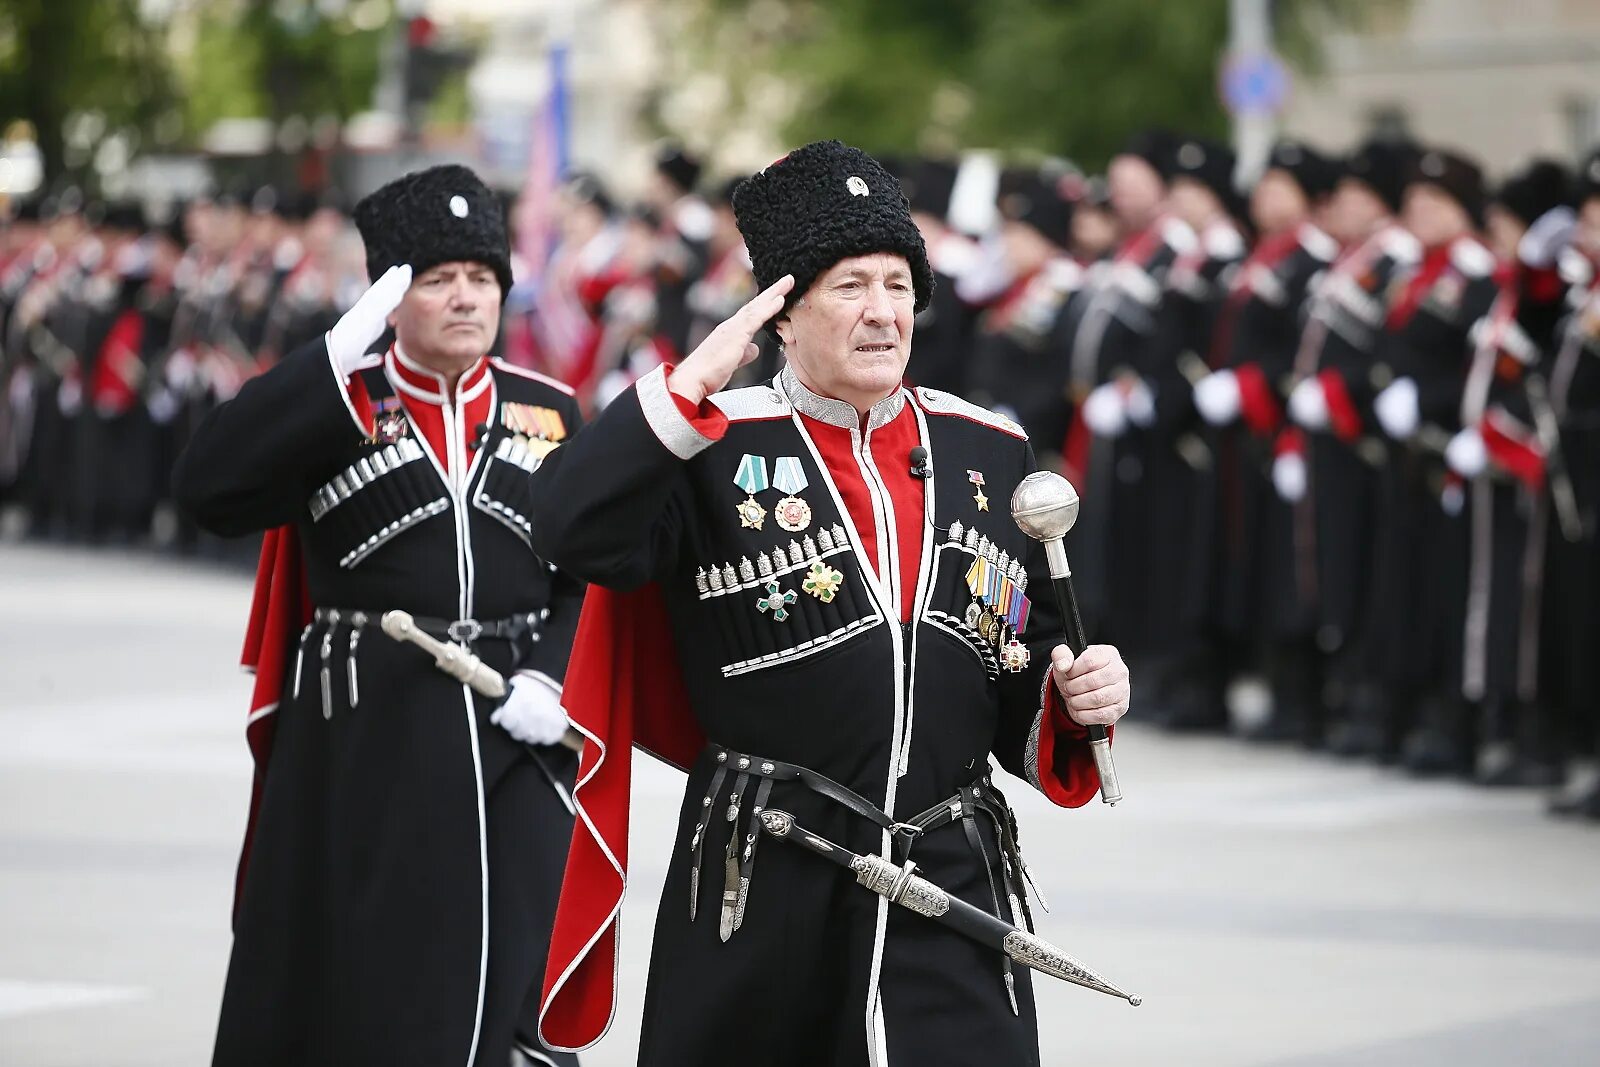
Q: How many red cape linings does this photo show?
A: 2